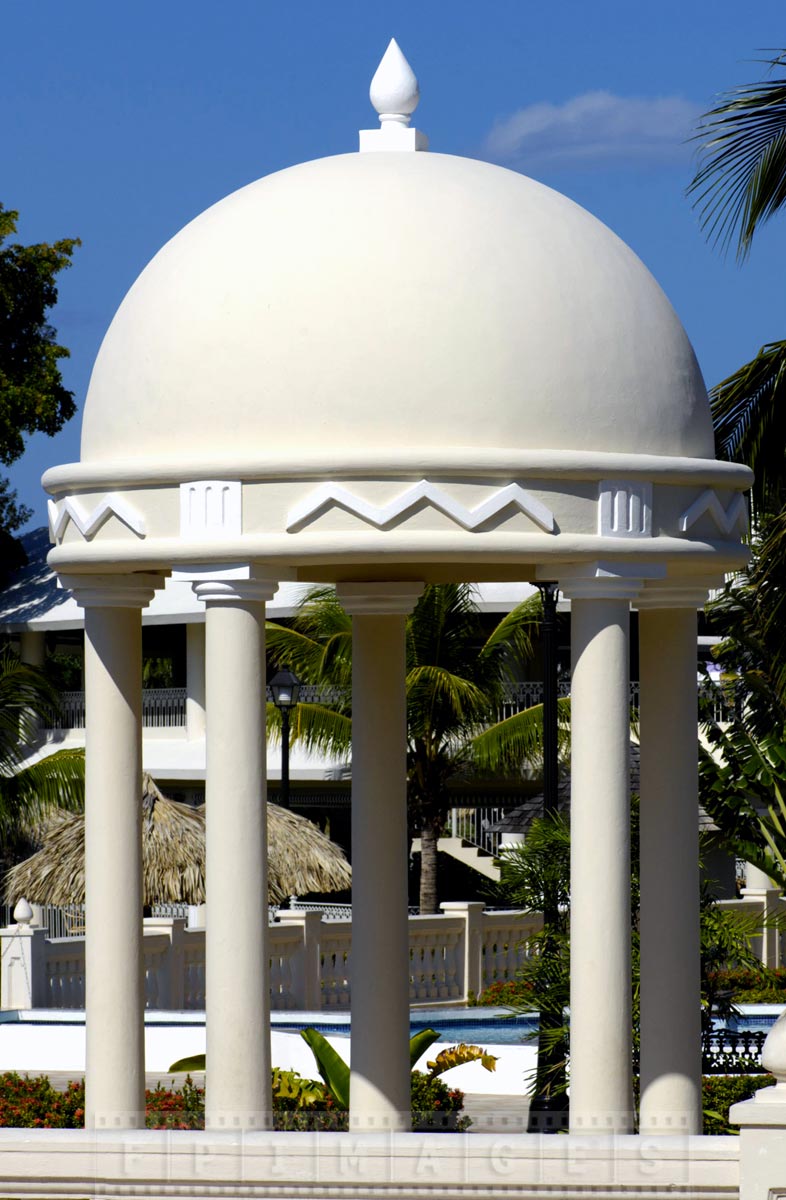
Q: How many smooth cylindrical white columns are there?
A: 5